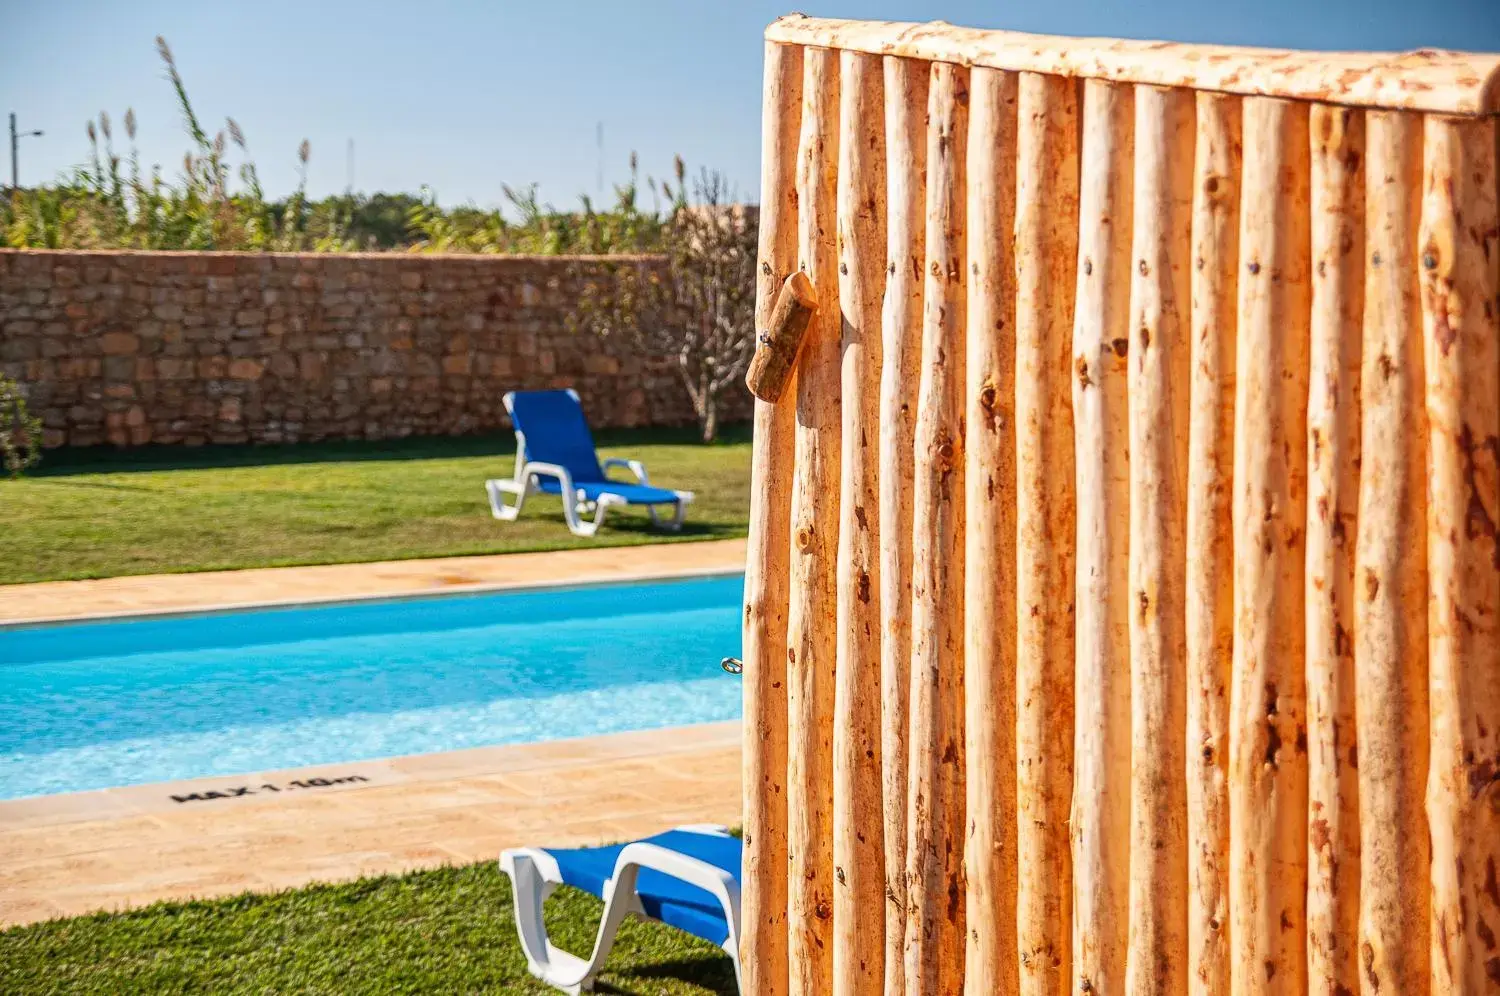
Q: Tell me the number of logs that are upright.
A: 14